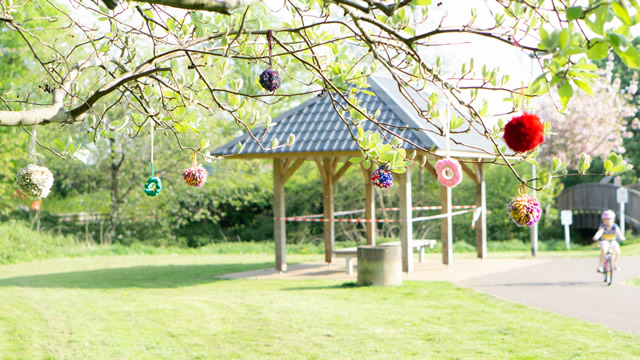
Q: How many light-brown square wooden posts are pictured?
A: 6